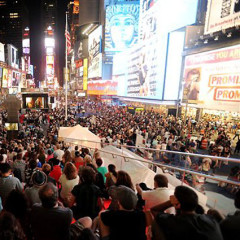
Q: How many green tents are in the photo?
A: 0